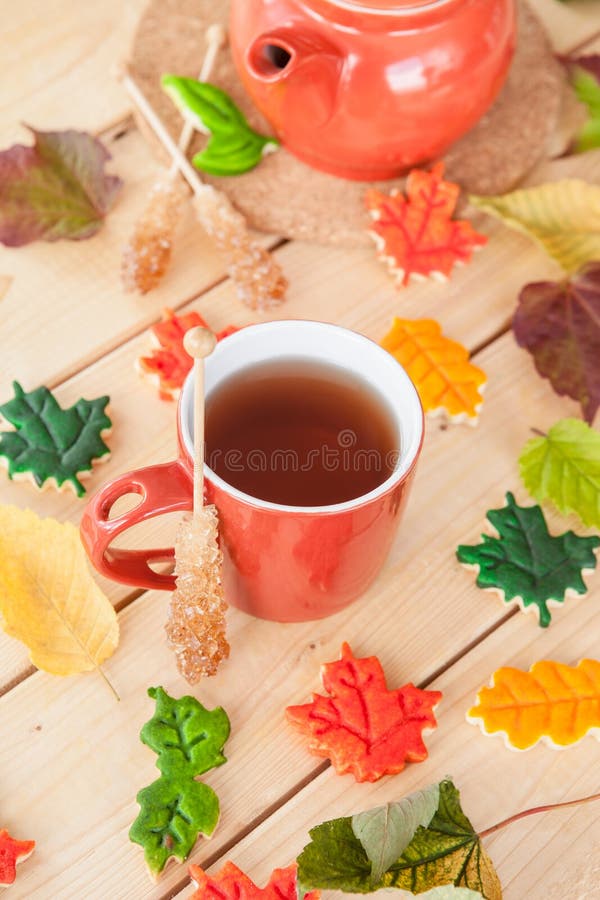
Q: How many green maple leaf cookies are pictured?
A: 2